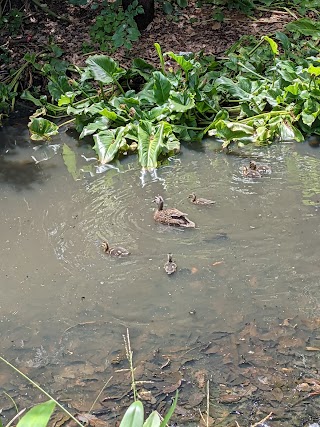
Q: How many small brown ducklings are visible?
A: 5